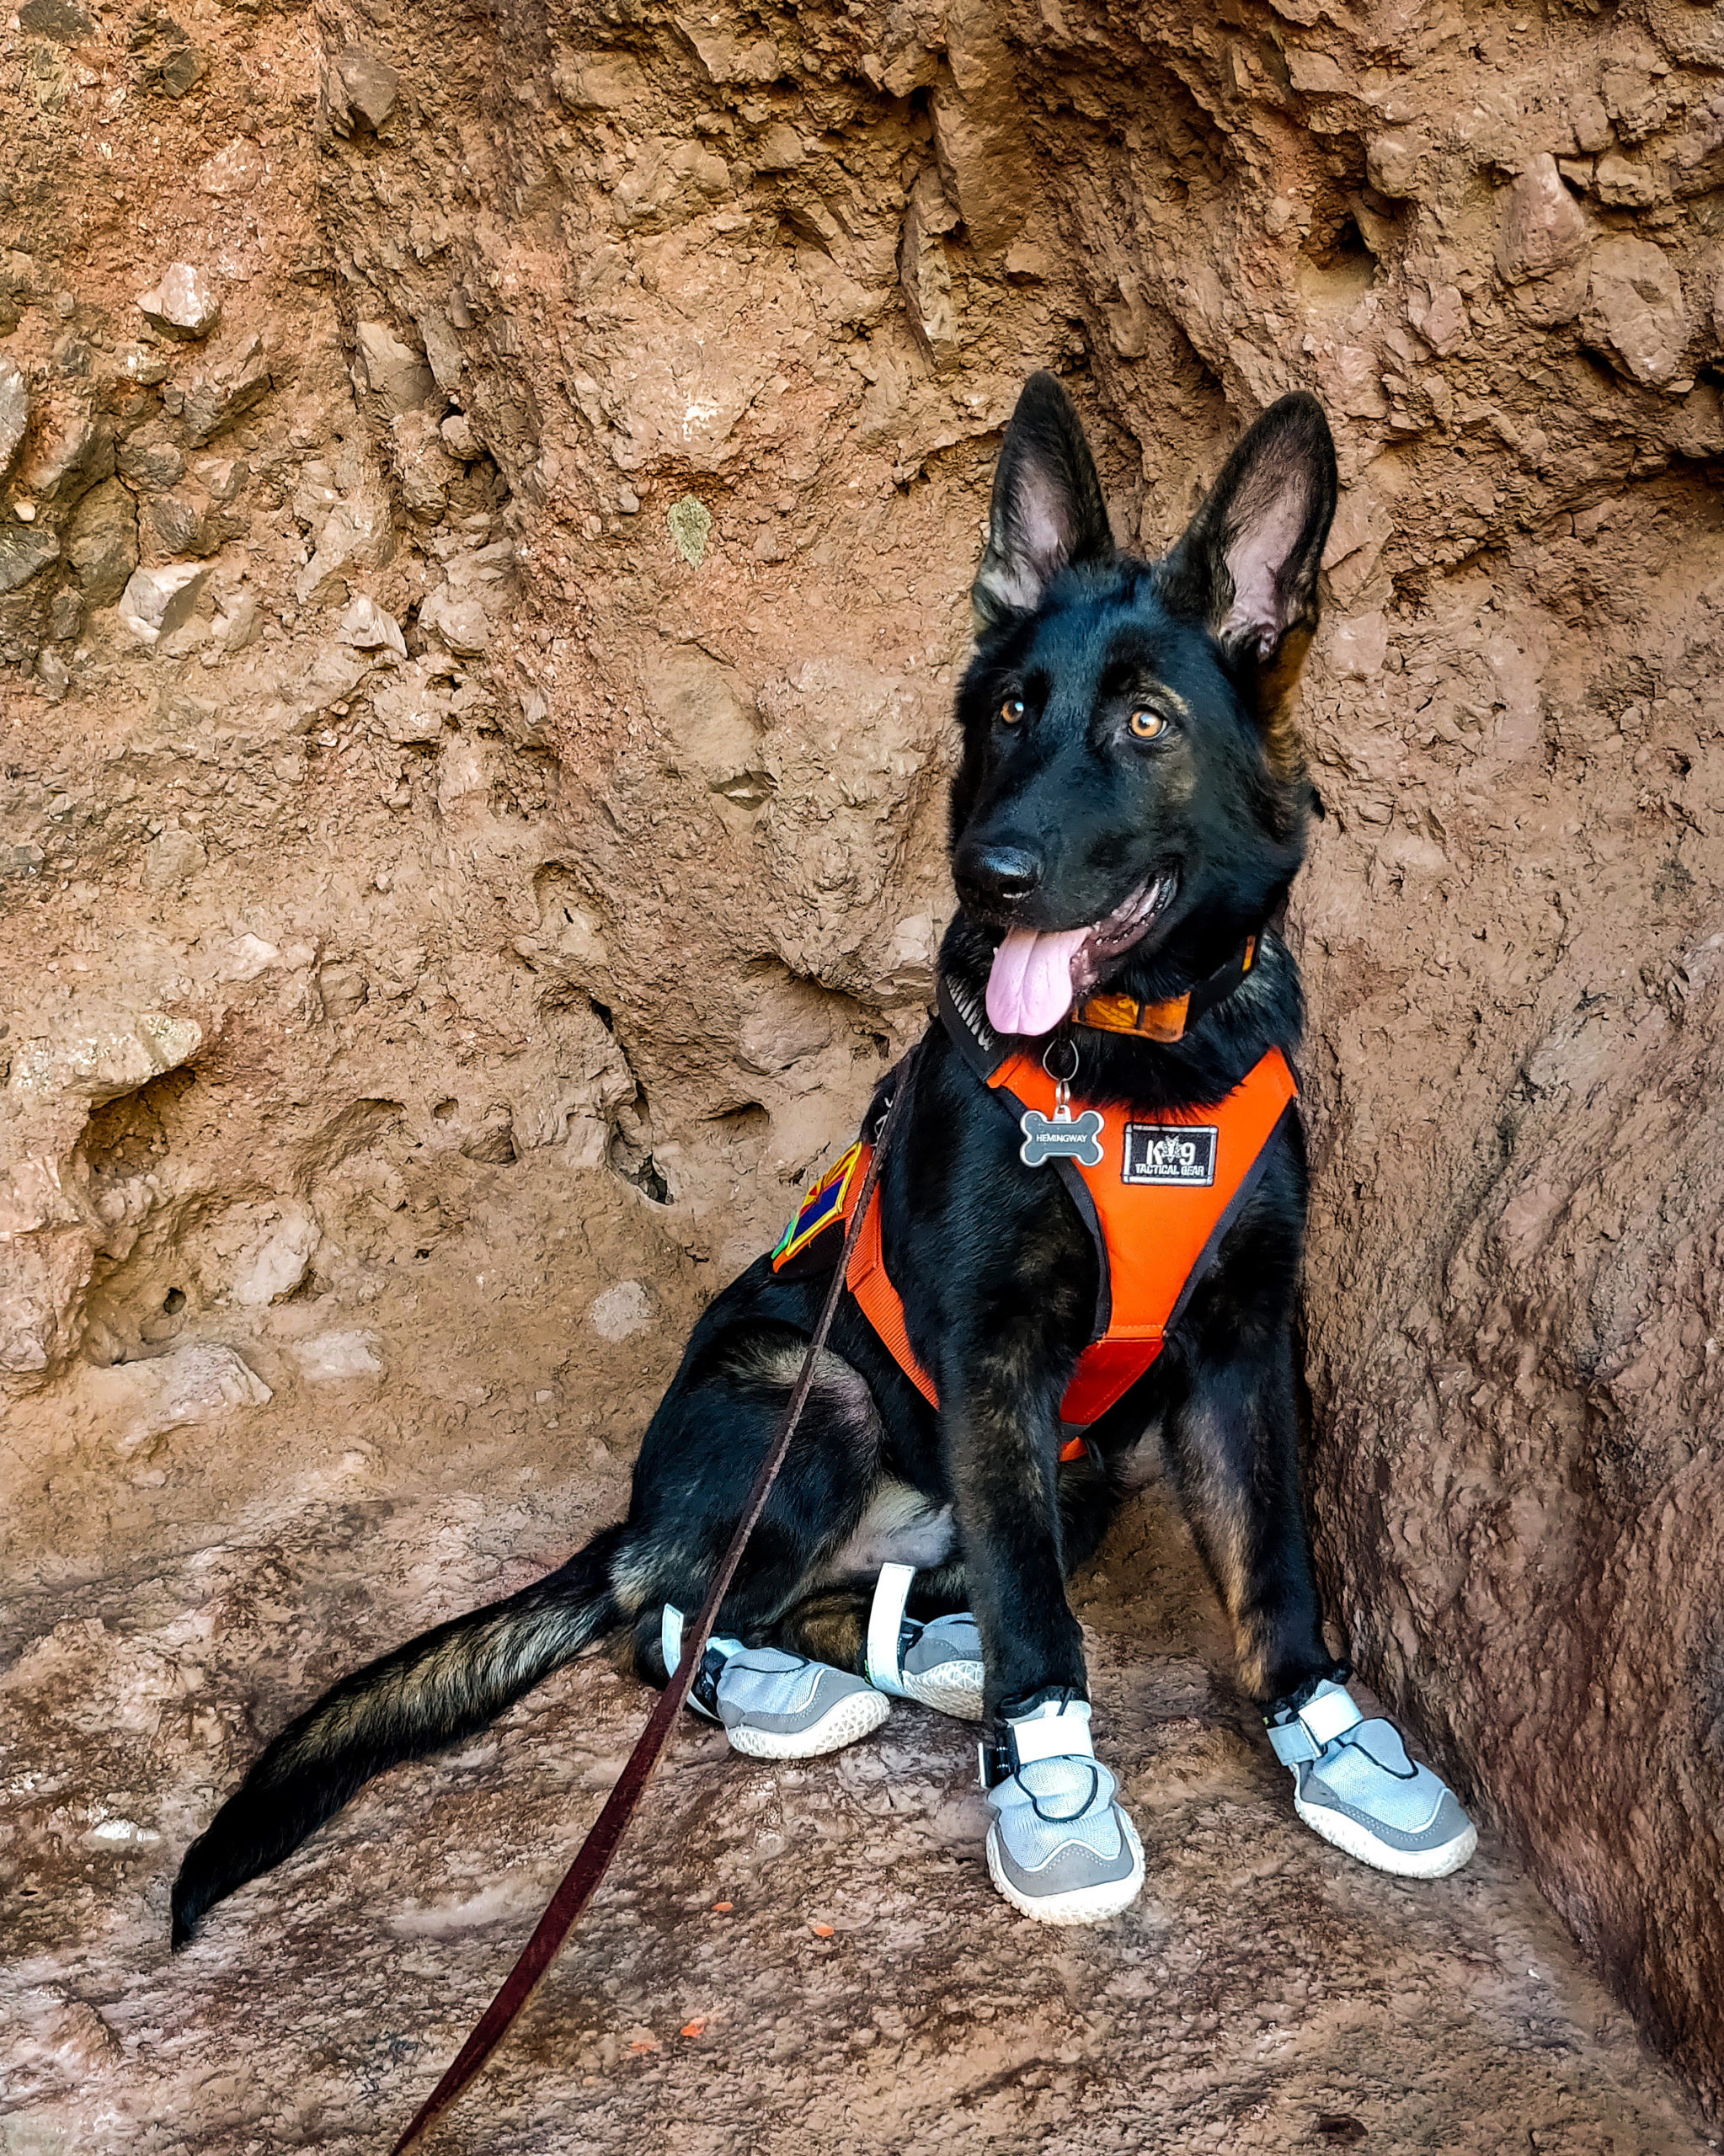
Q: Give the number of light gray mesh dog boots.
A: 4